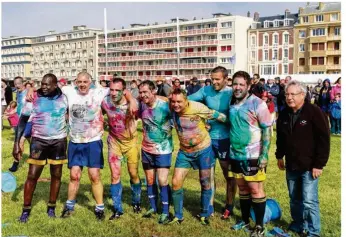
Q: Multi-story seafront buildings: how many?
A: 5